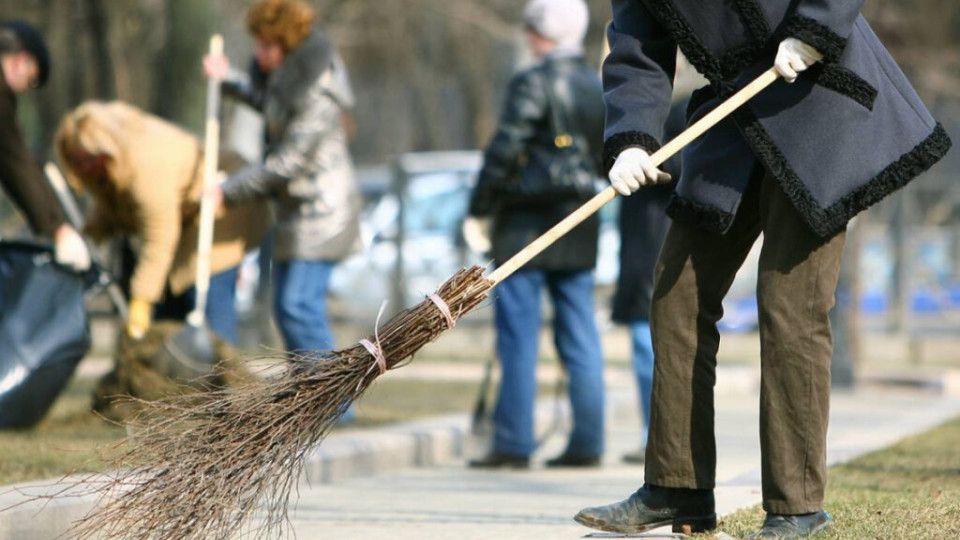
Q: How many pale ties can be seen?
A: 2